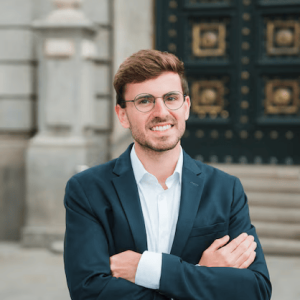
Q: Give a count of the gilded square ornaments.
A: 4